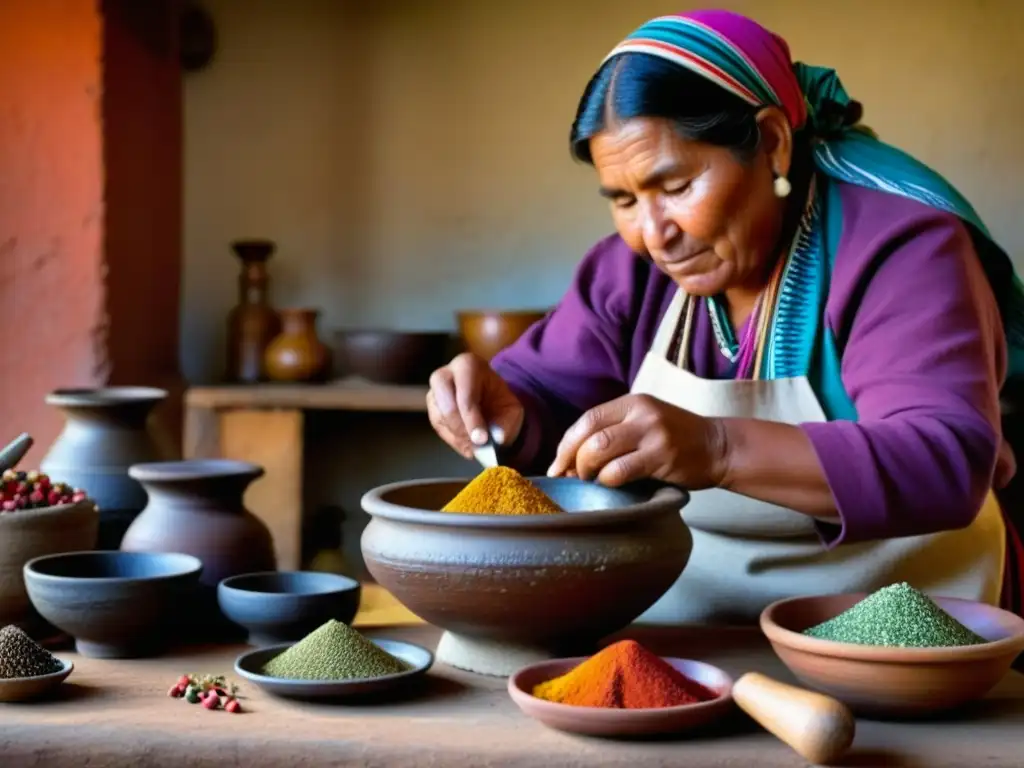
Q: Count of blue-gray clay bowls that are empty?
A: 2